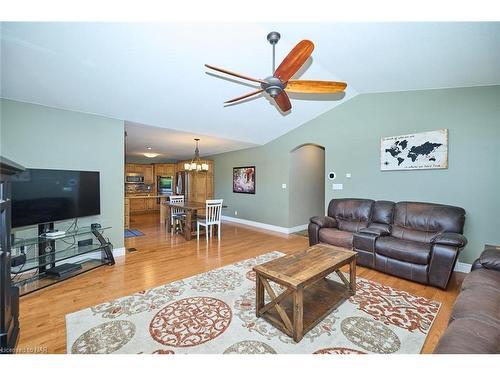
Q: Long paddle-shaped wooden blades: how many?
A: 5